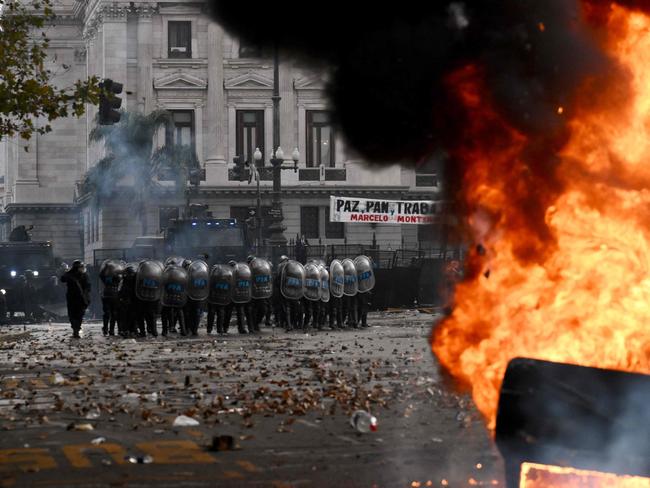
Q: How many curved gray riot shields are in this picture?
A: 13